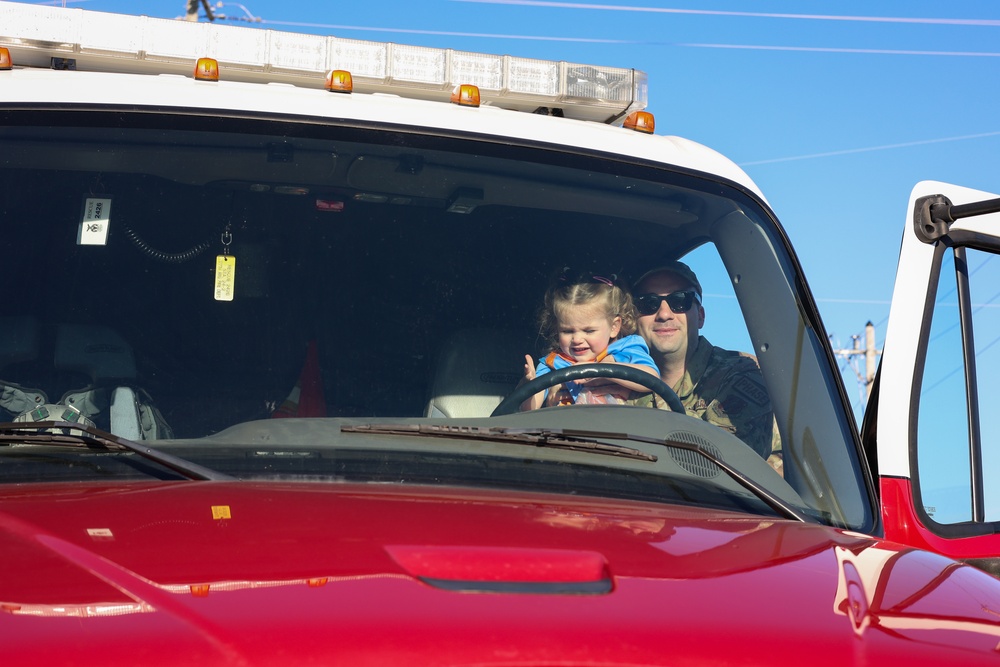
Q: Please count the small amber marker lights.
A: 5